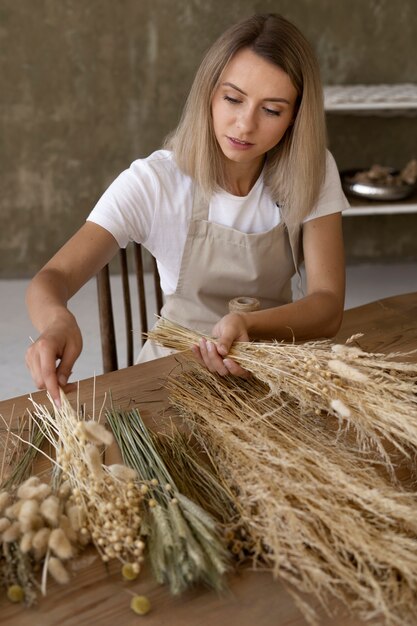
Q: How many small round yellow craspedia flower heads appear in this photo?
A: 3